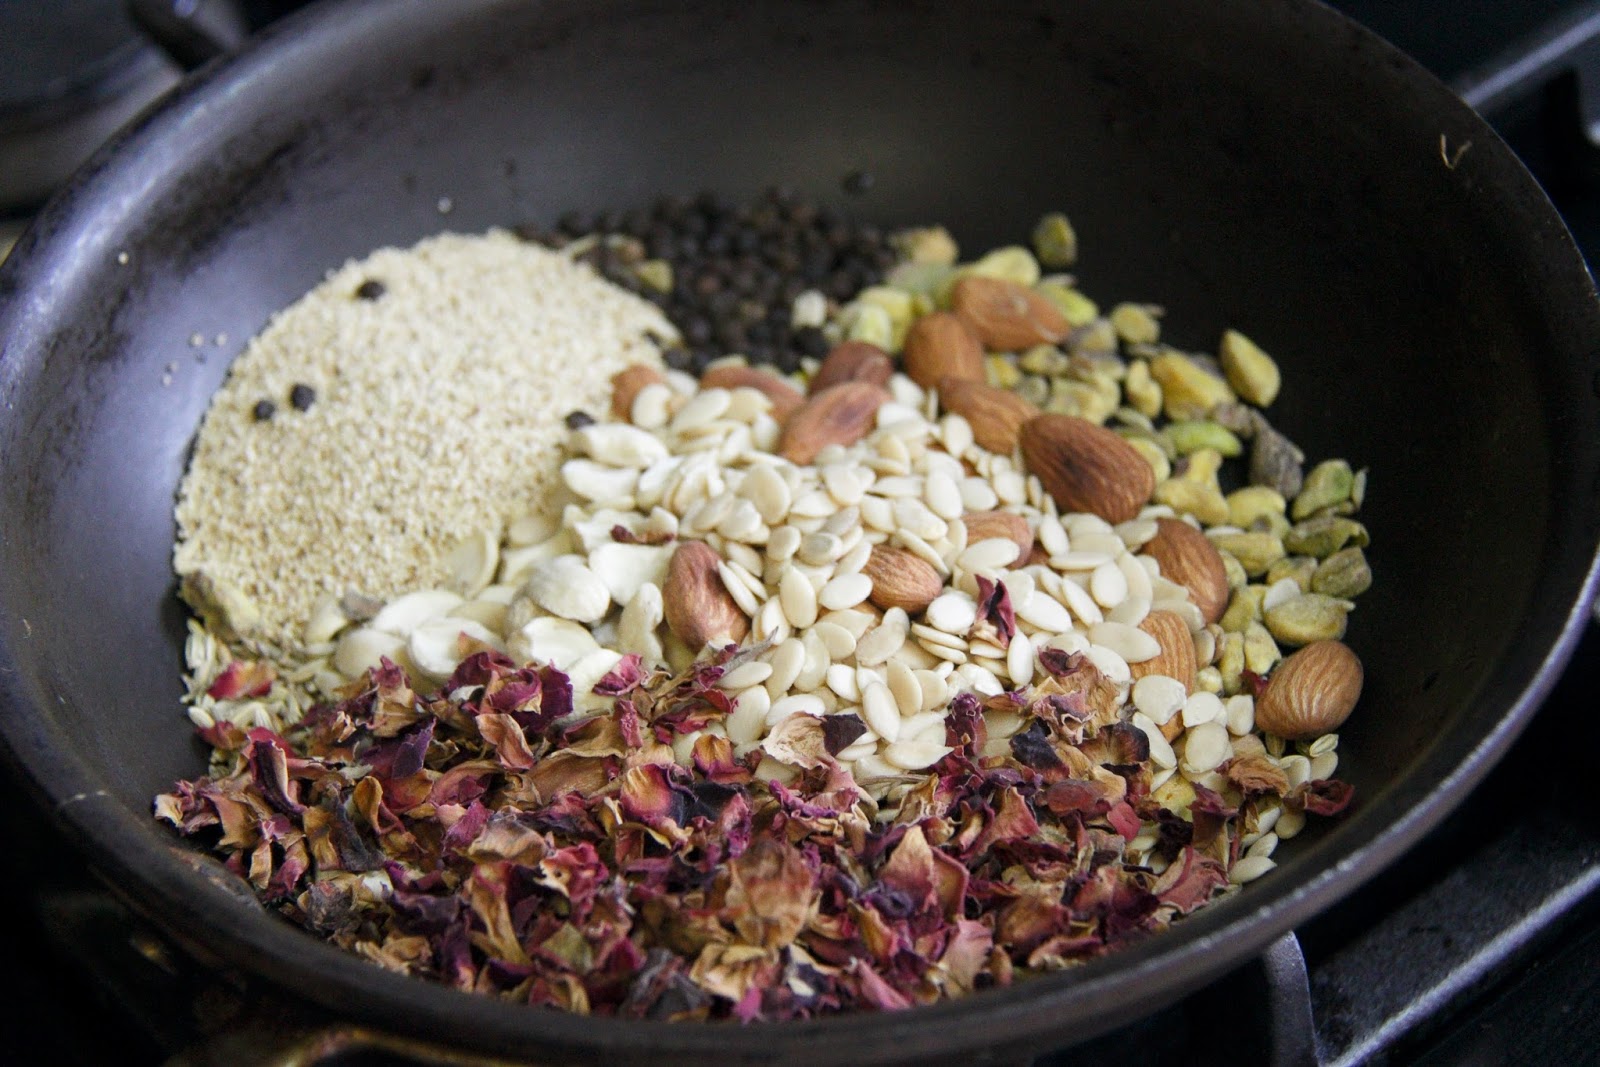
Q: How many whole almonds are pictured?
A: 14